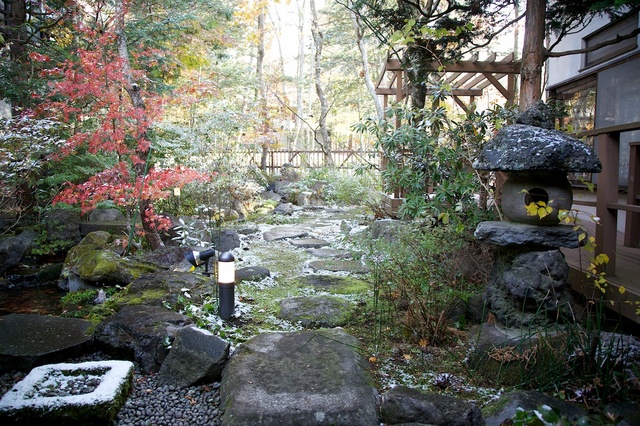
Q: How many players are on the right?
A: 0